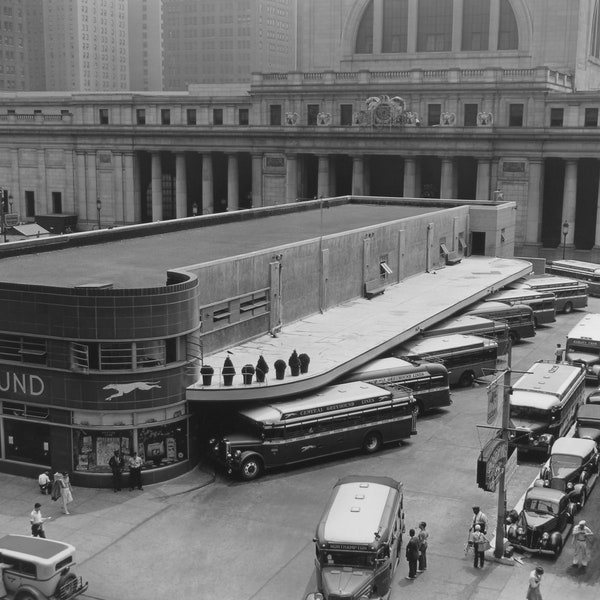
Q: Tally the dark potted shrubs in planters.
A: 7